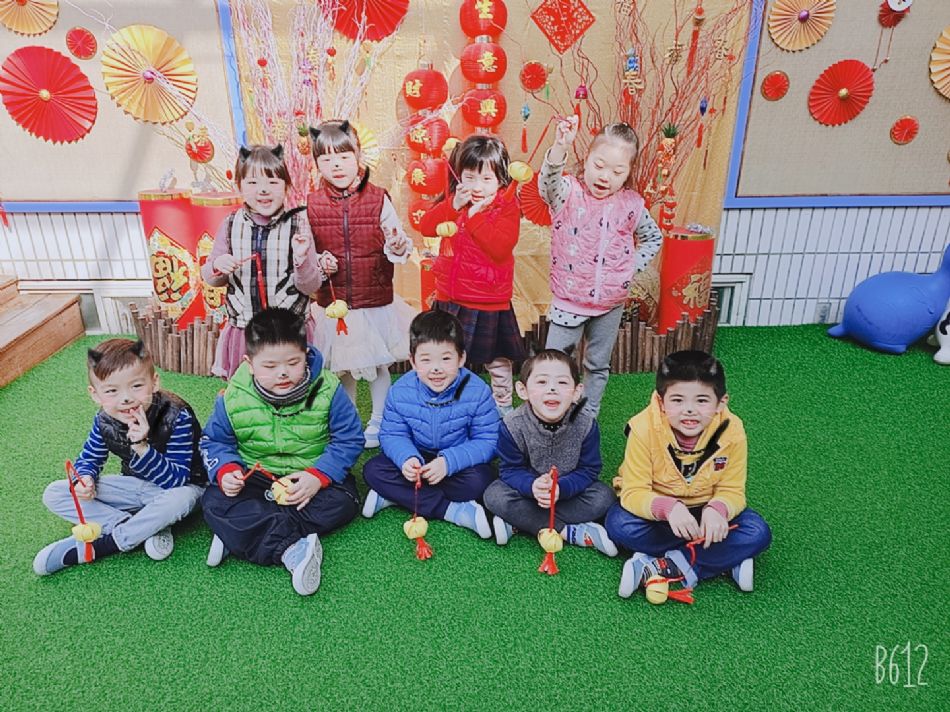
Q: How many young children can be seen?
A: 9